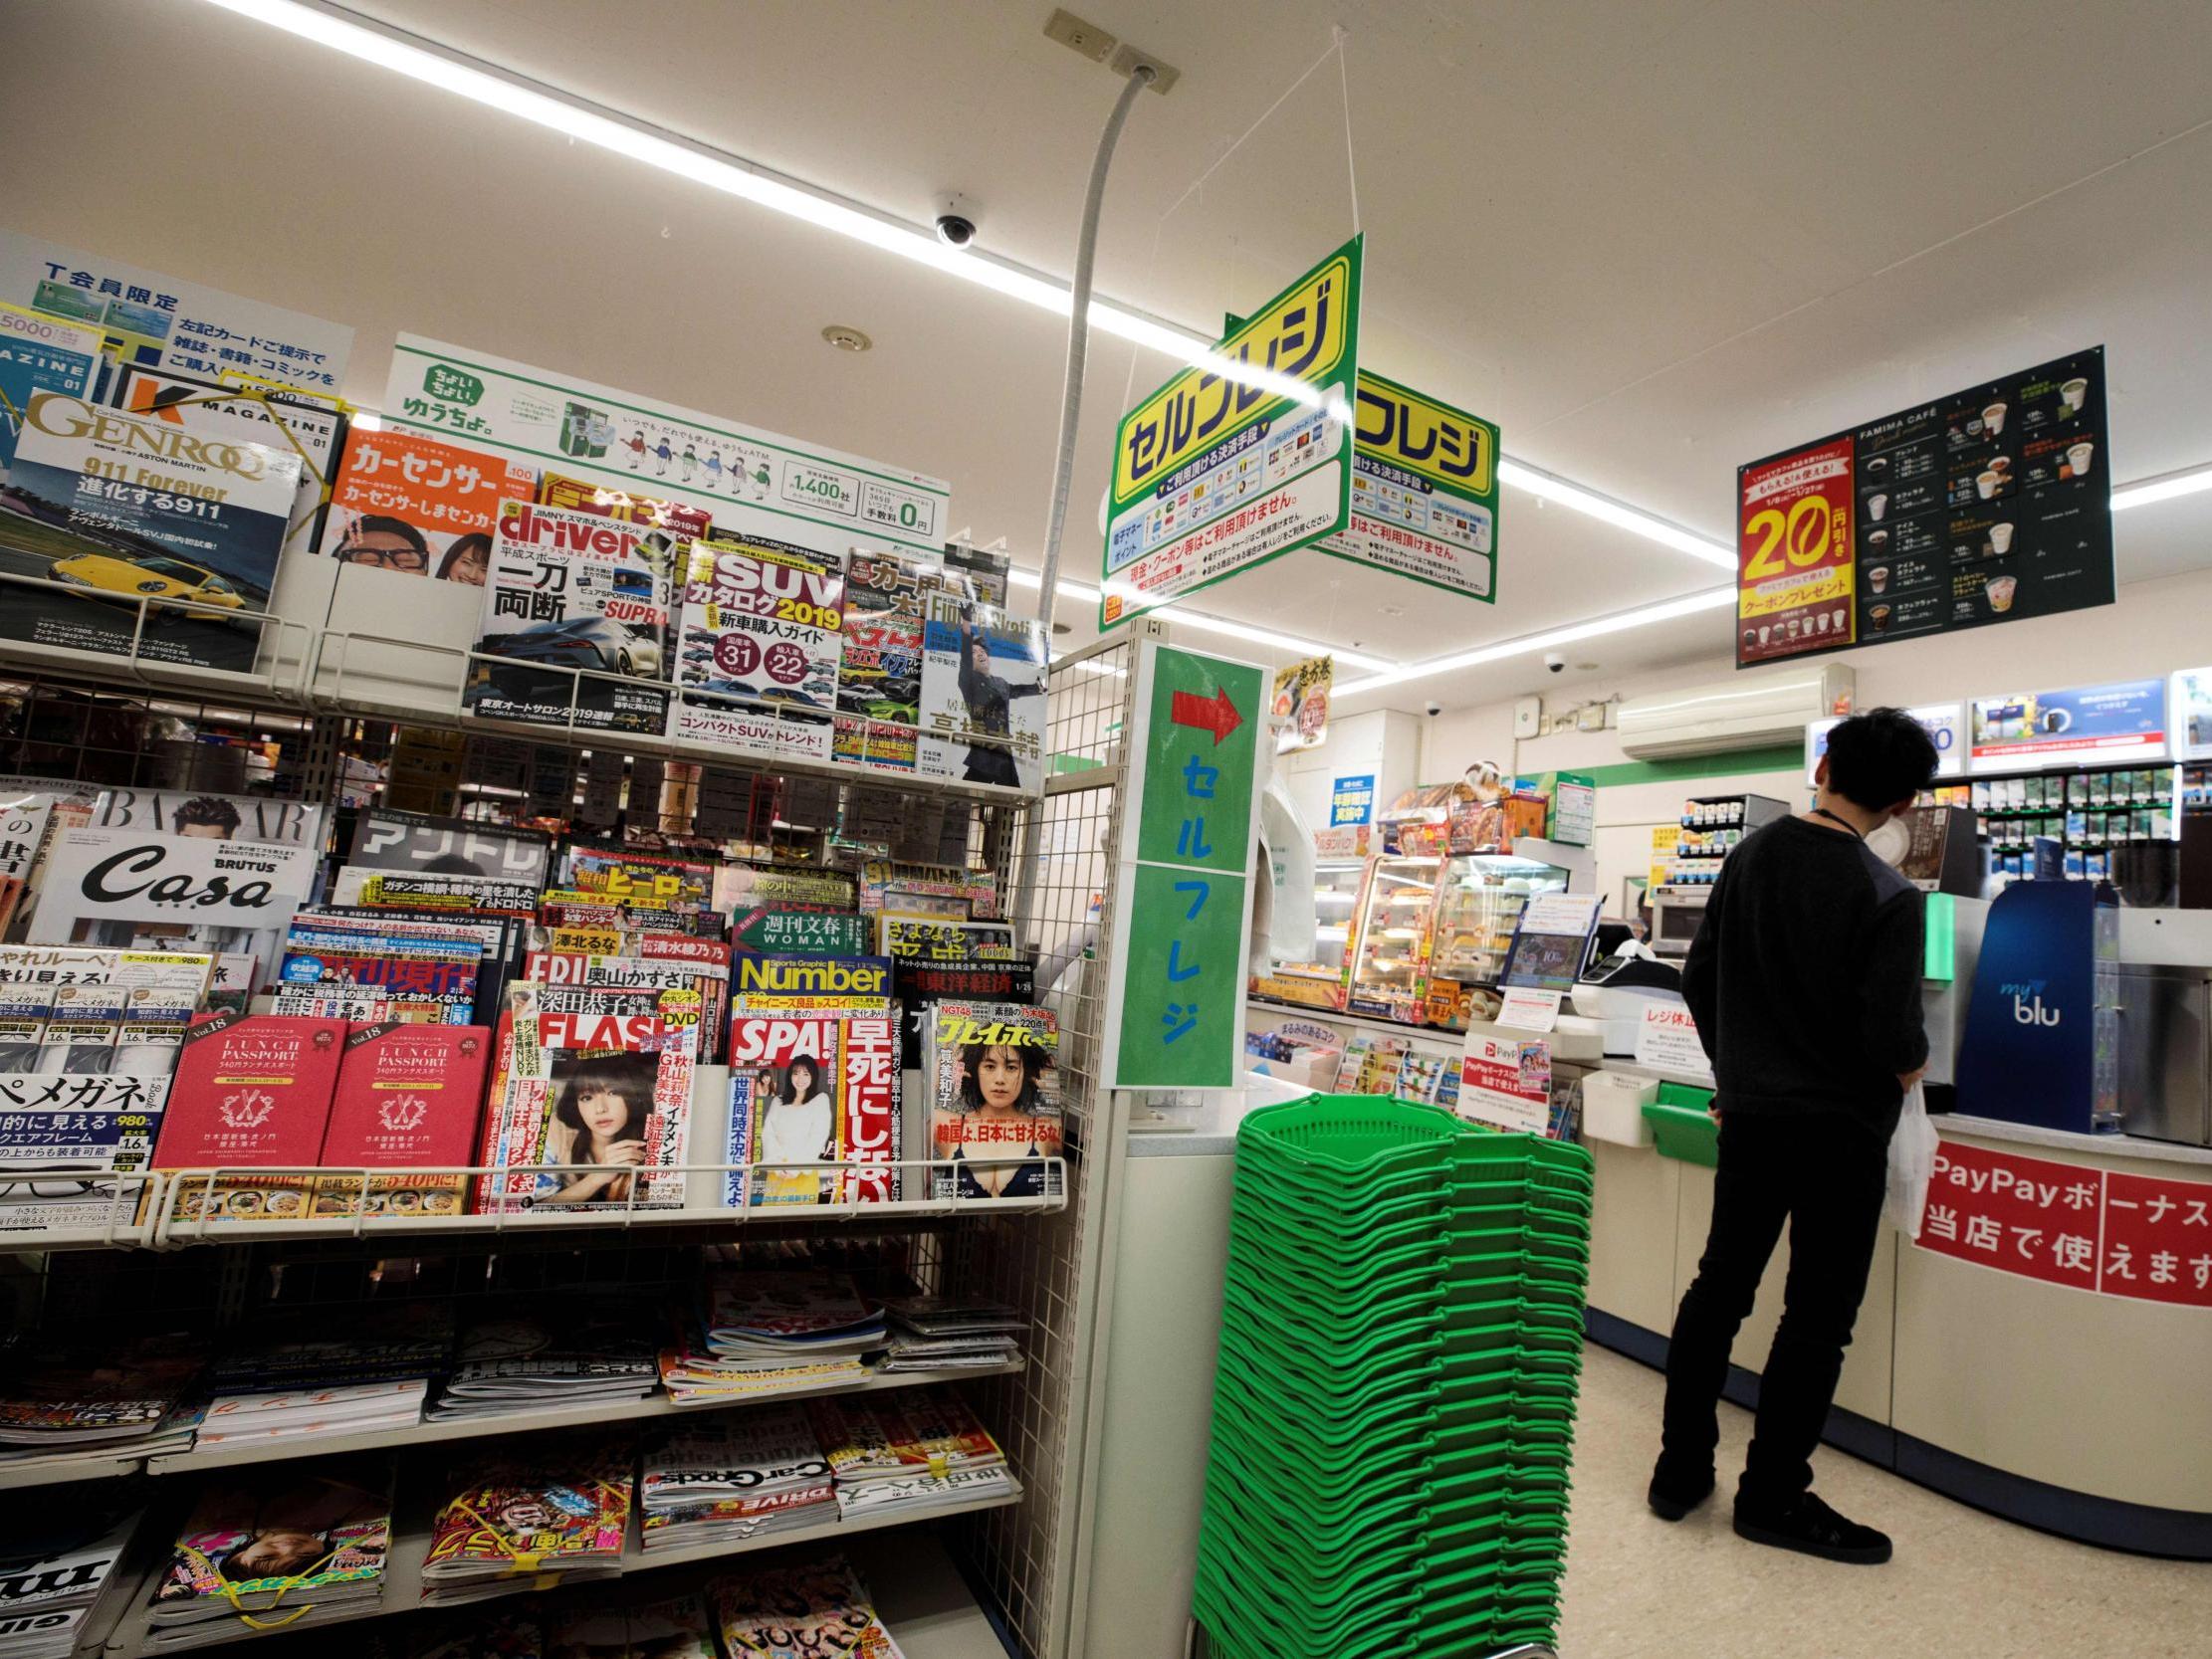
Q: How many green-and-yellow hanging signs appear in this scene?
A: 2